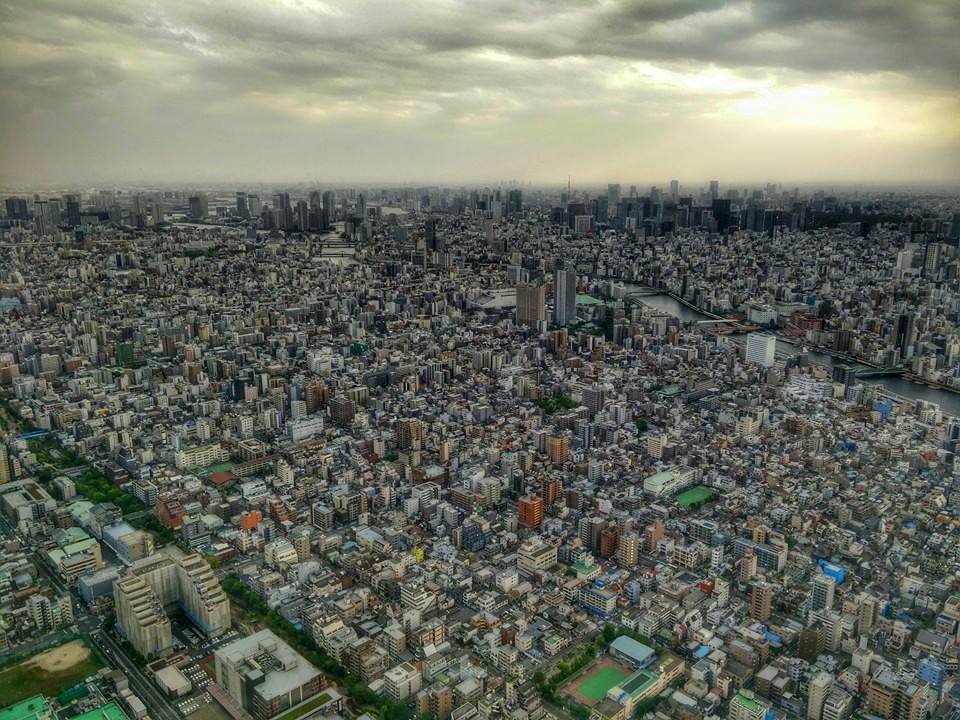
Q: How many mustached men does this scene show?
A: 0